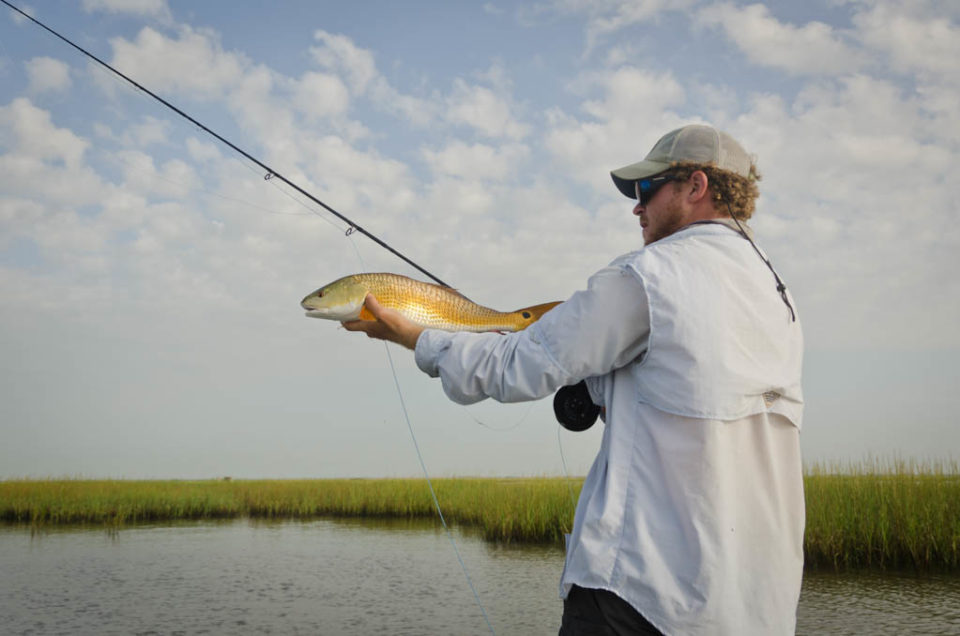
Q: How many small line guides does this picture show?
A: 2